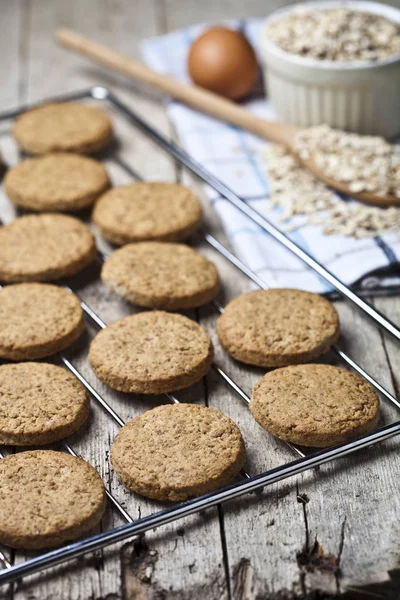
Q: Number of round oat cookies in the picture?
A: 12